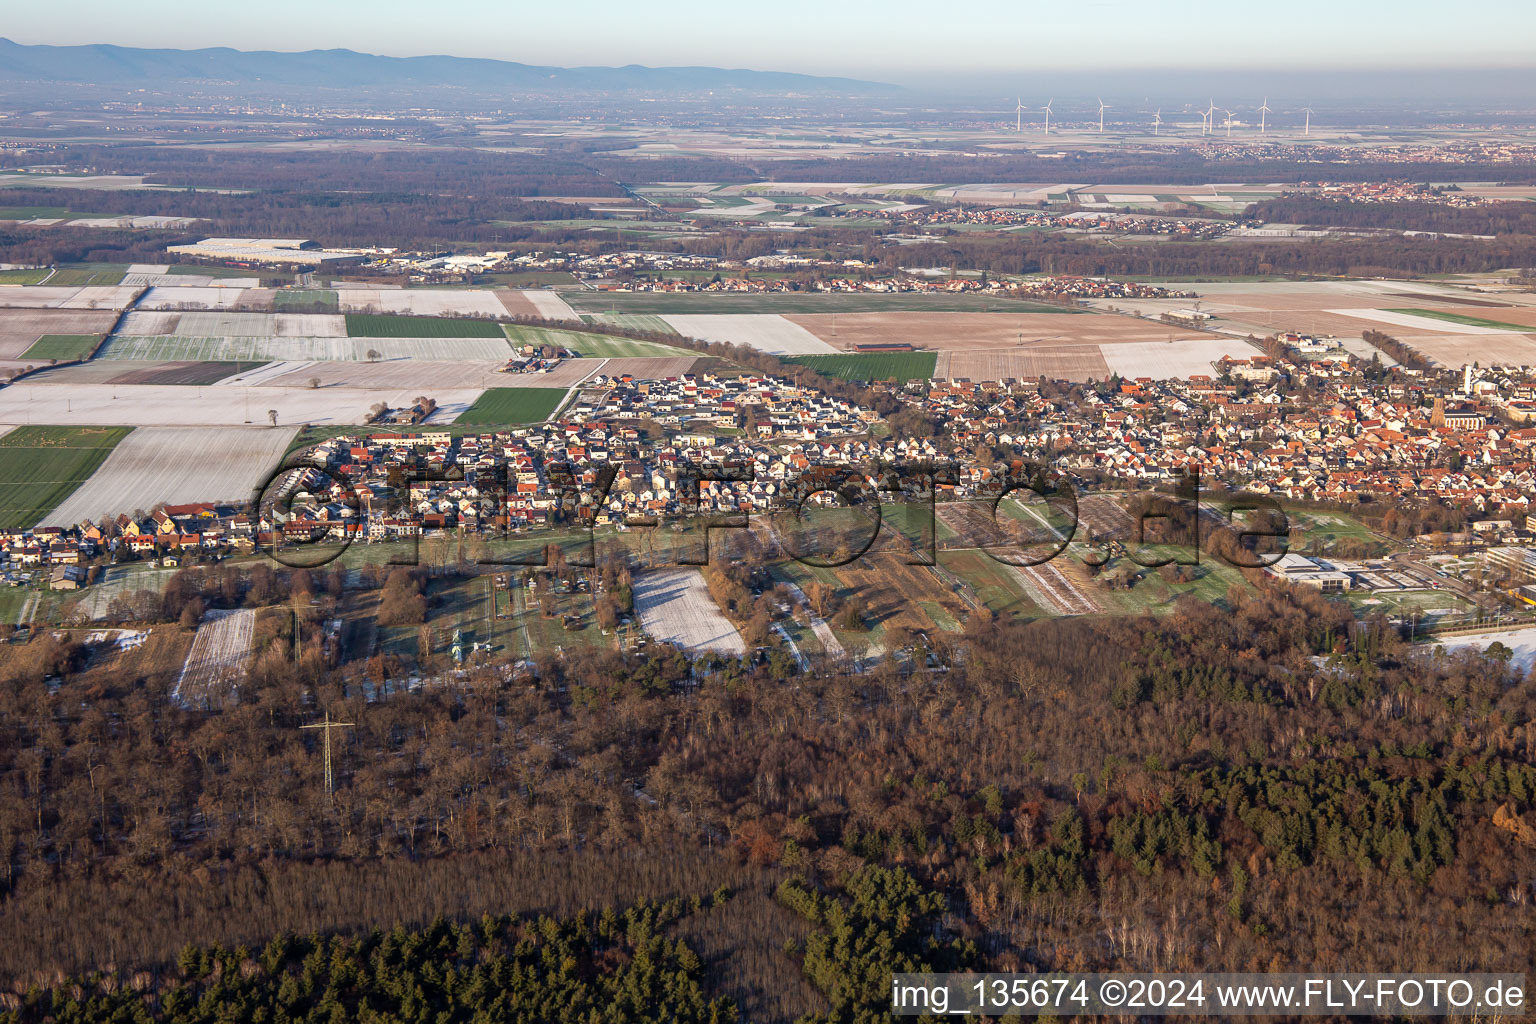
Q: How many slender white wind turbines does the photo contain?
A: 9